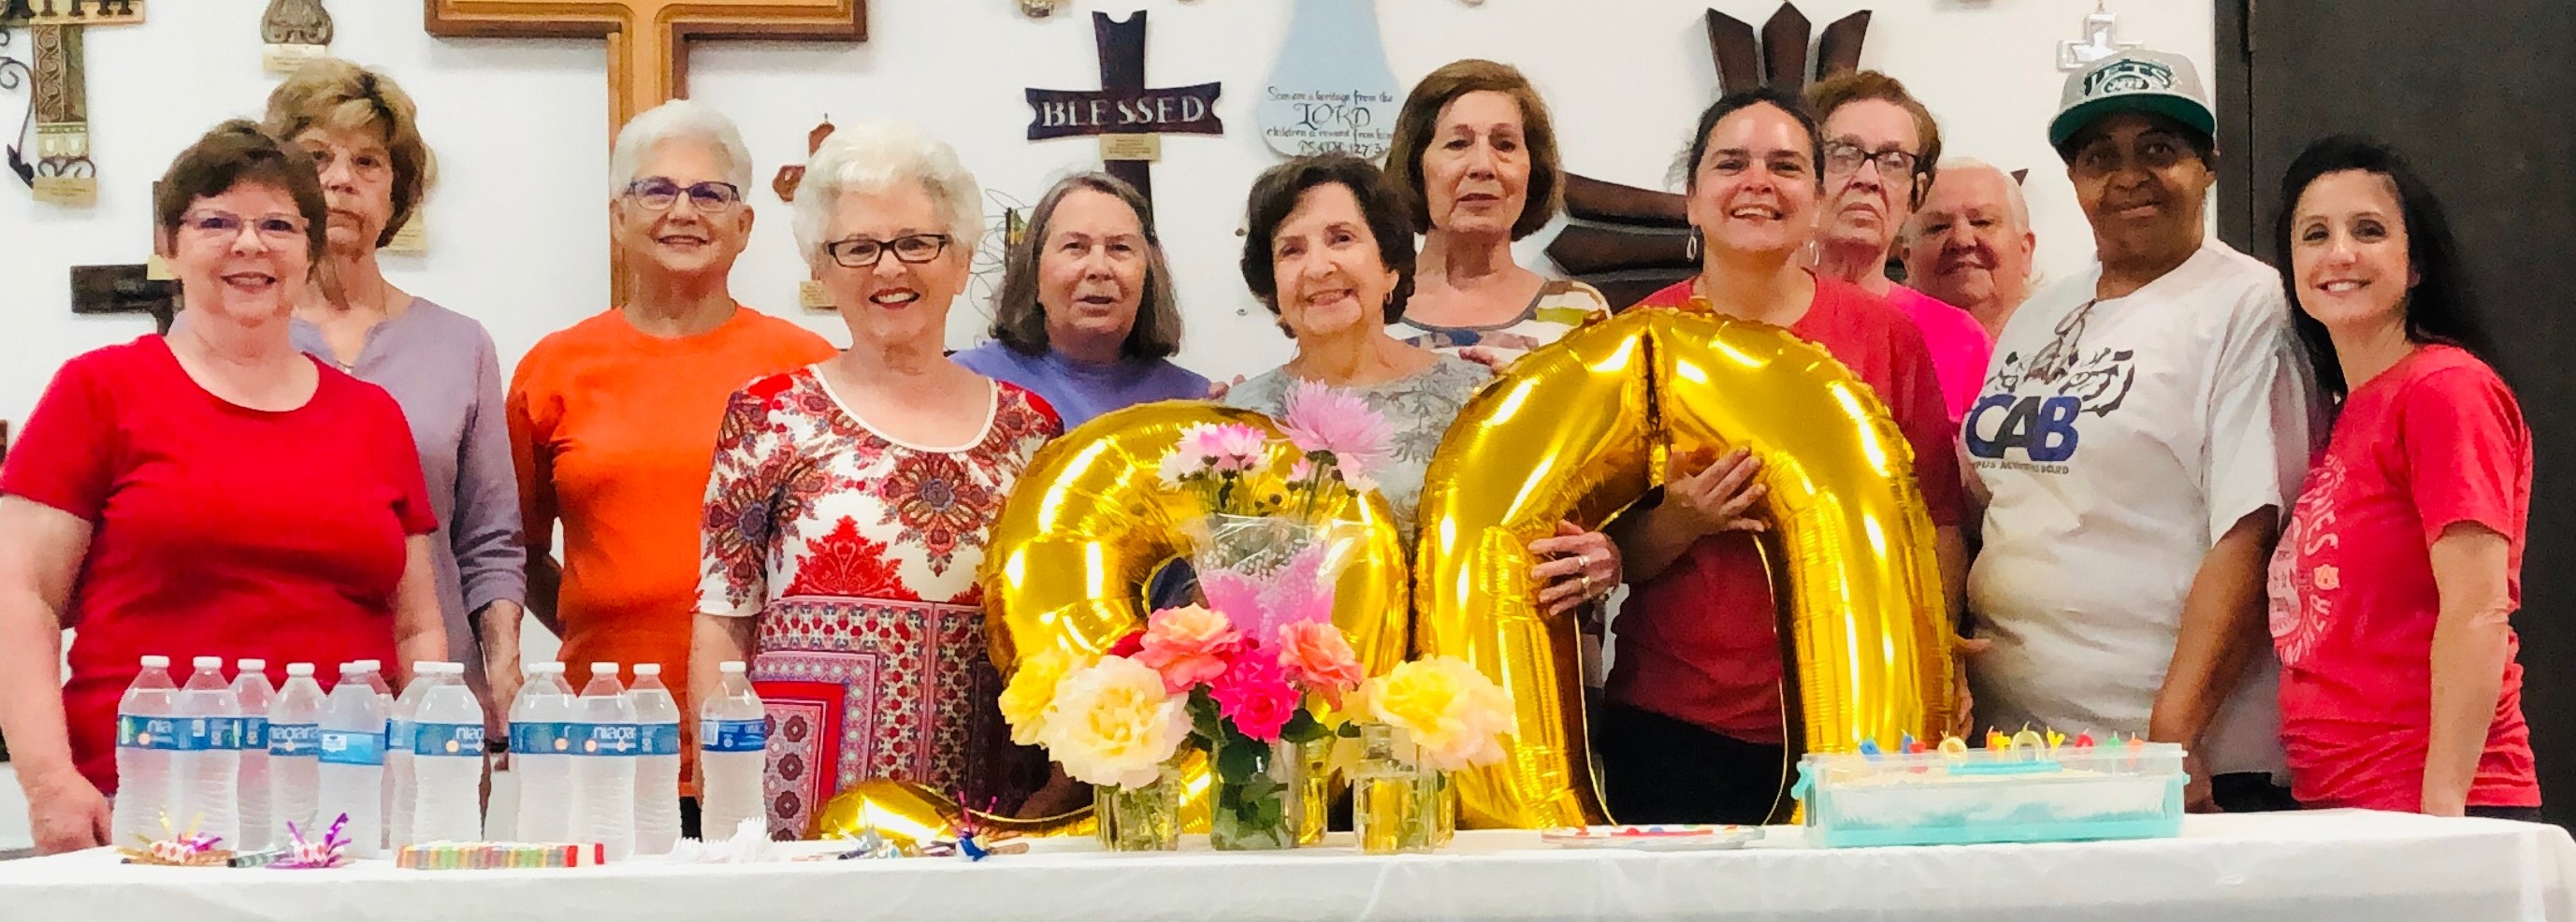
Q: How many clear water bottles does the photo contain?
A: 13